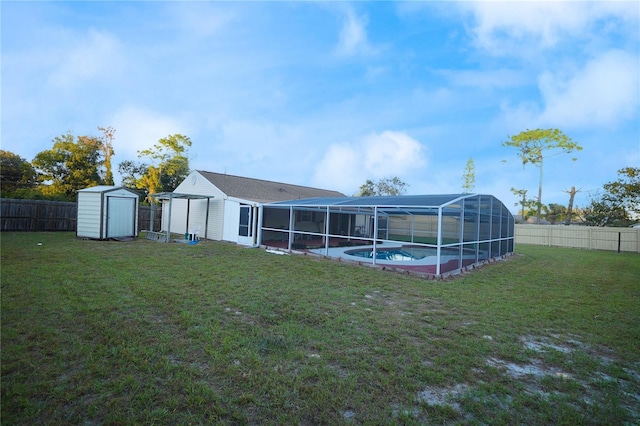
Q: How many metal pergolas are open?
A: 1